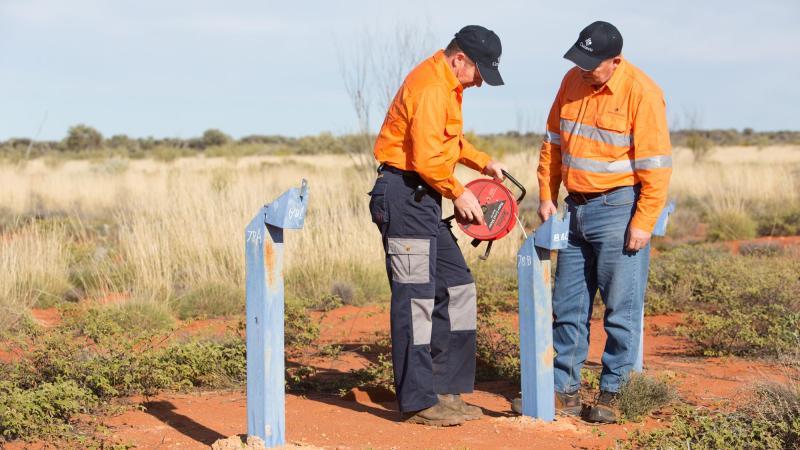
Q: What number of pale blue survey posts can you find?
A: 3